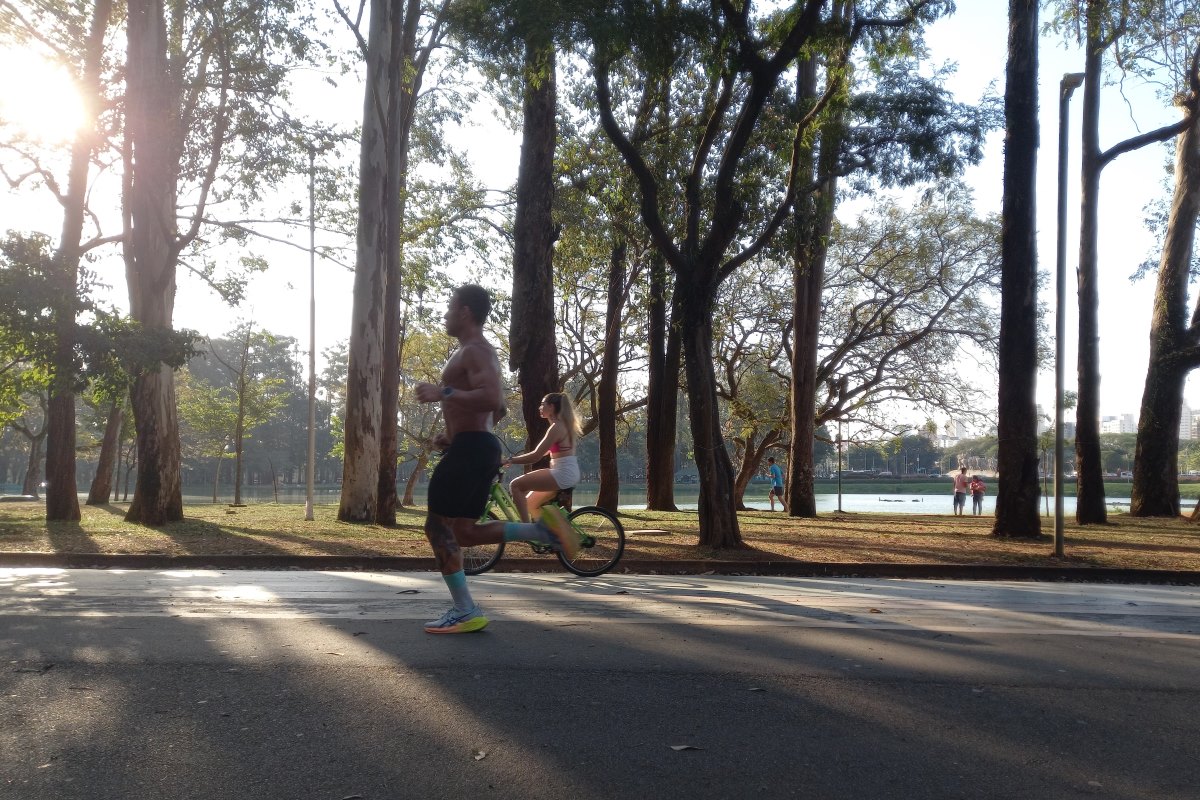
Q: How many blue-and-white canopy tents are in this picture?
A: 0